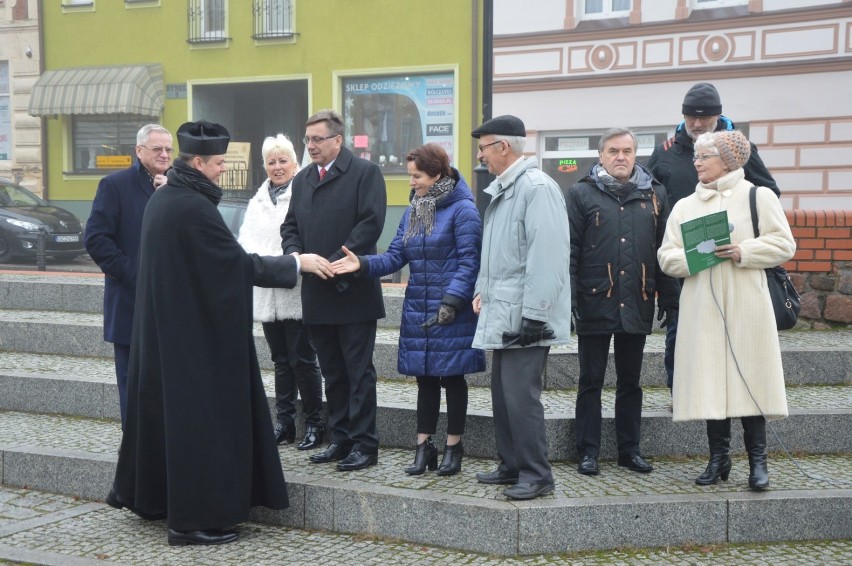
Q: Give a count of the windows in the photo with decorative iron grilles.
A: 2